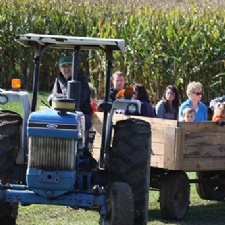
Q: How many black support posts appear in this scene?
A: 2